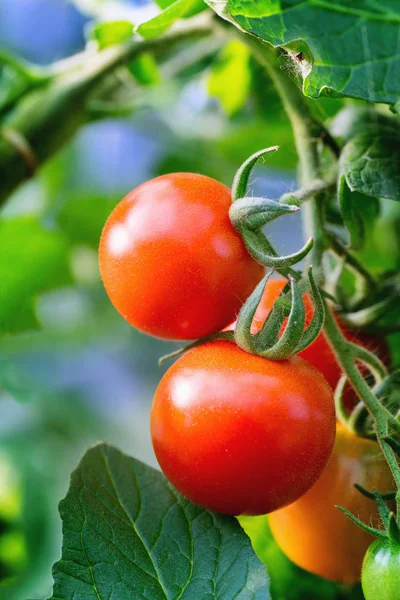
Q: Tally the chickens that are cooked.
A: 0